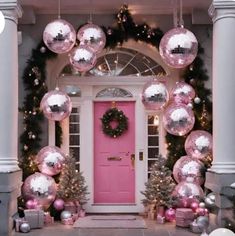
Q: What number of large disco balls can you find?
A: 13